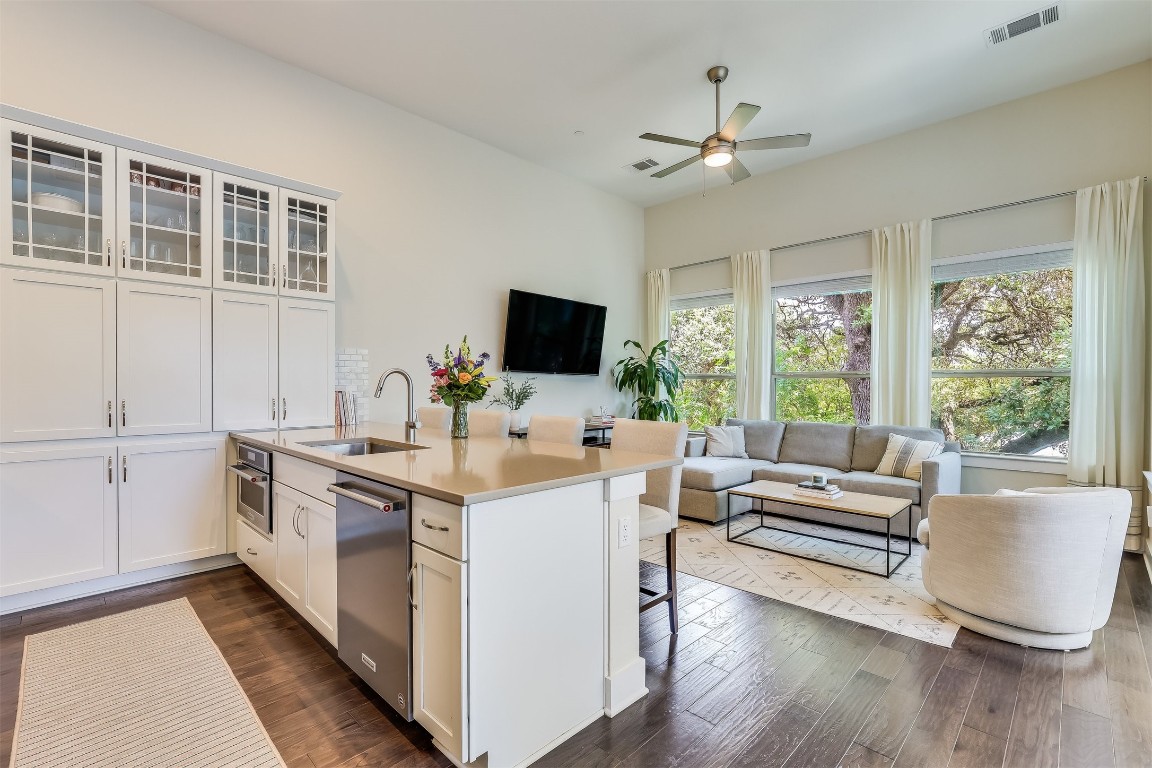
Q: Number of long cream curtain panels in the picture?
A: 4